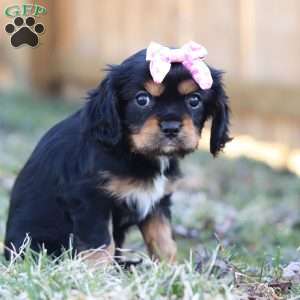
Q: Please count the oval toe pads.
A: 4